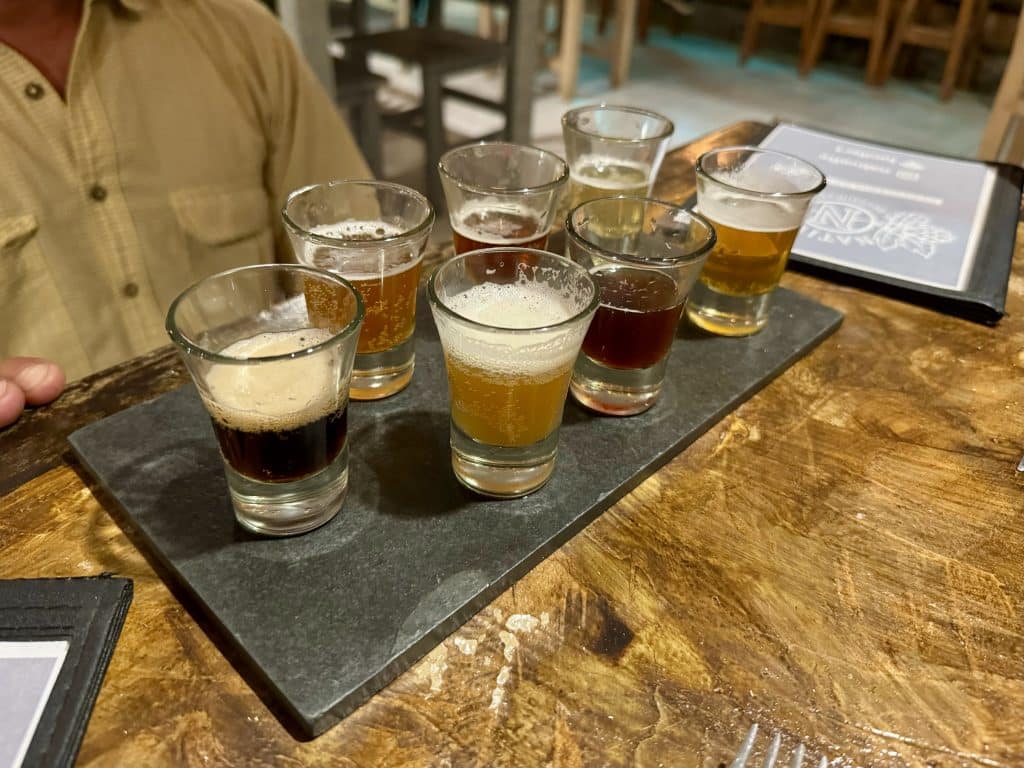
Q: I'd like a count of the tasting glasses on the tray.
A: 7